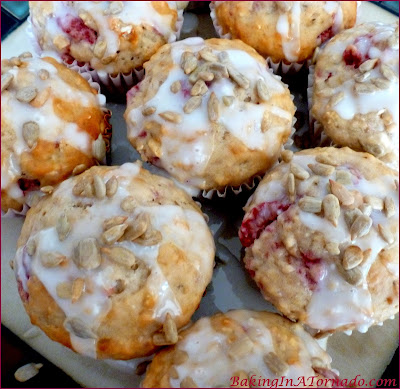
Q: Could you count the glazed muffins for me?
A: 8